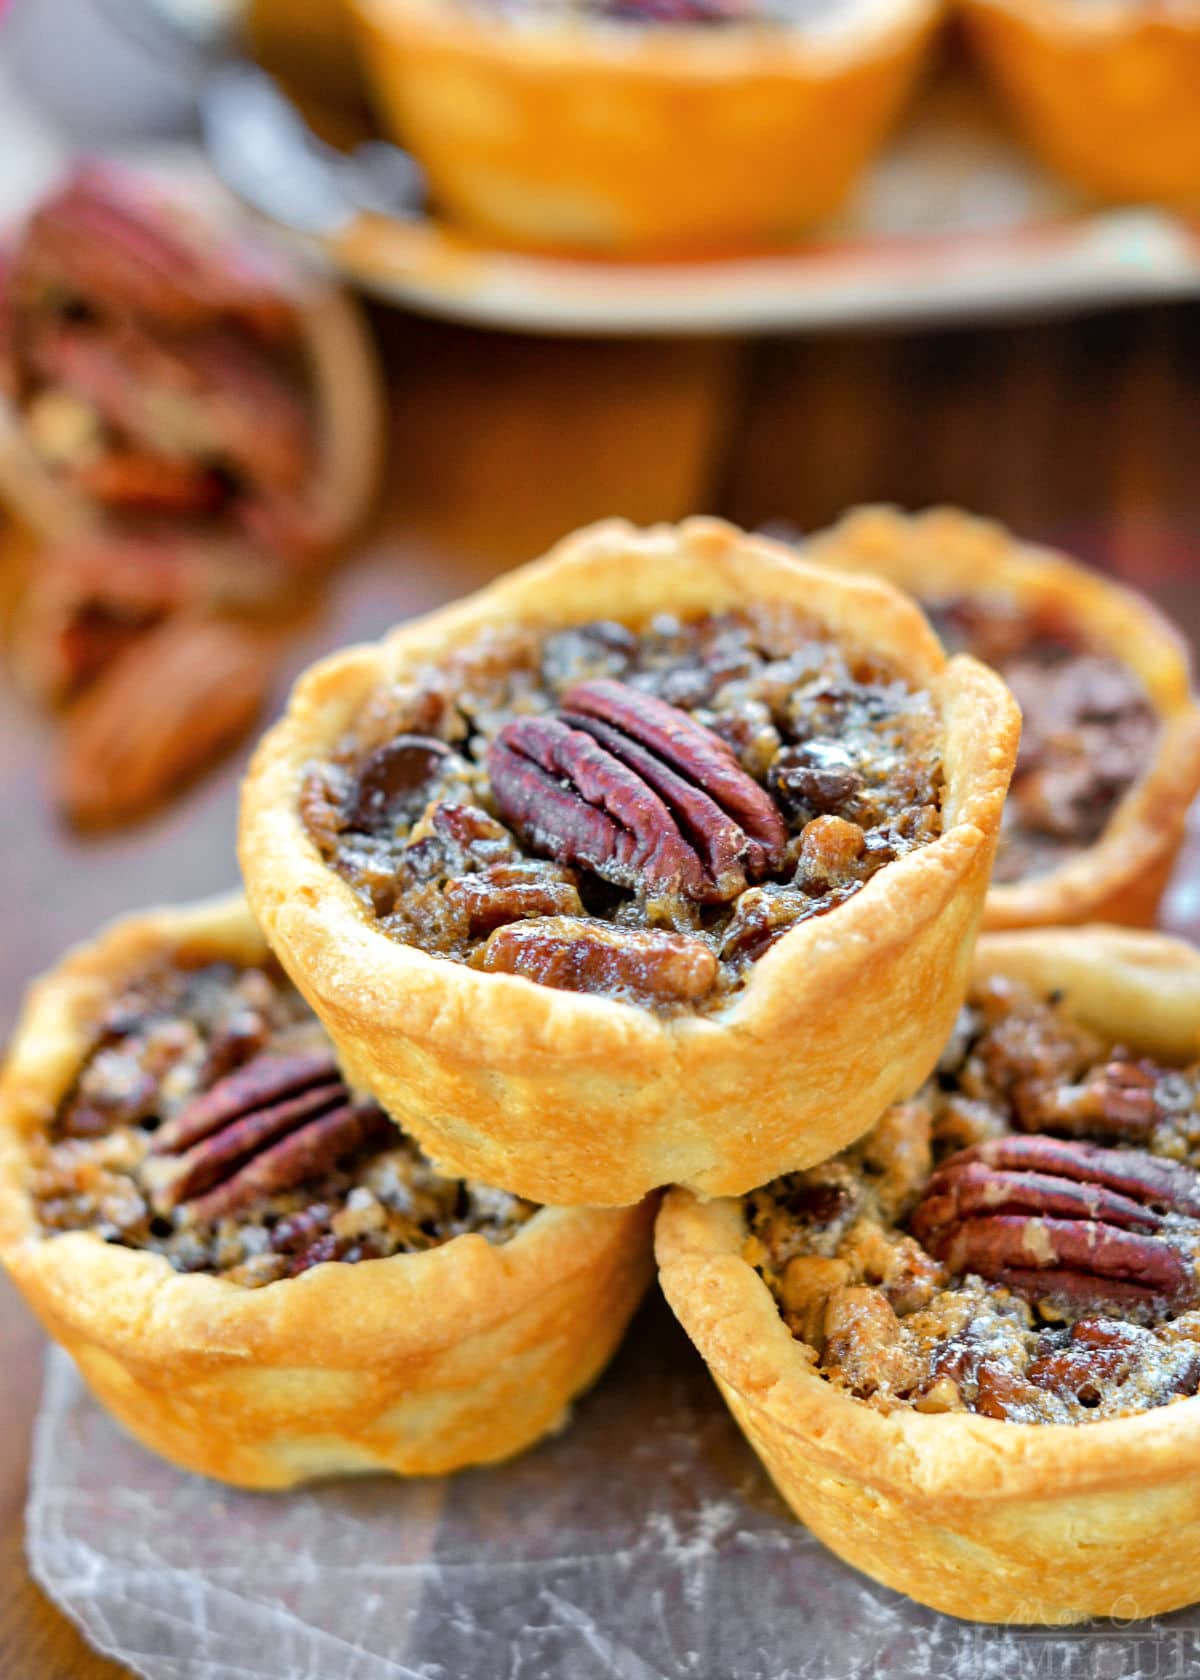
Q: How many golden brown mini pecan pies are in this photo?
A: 6